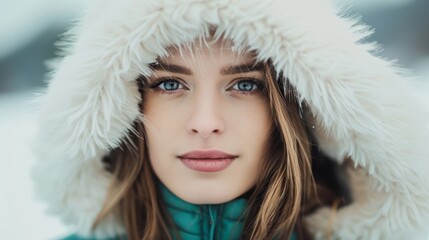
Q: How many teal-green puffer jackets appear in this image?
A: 1